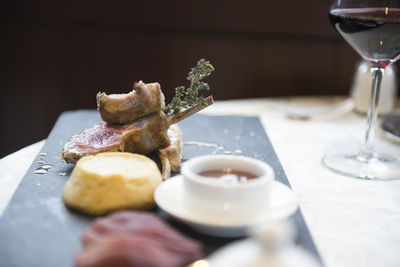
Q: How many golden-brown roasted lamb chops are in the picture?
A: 3